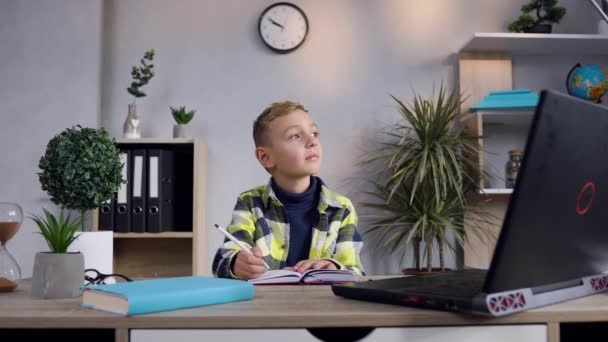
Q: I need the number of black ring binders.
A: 4